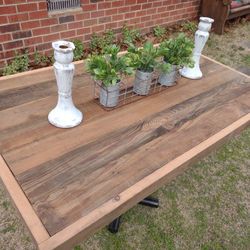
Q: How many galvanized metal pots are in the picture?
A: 3